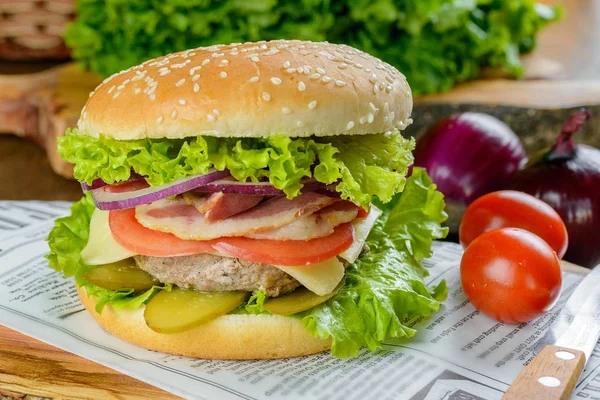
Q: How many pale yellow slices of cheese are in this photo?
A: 3